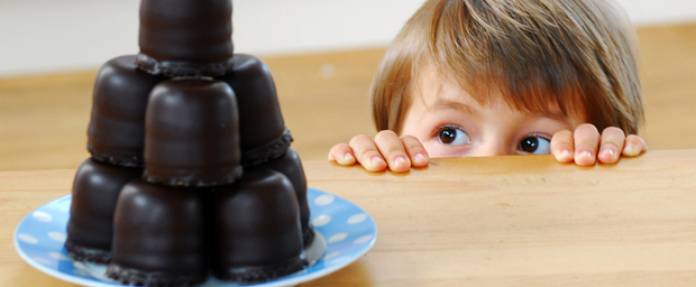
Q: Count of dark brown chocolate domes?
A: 8